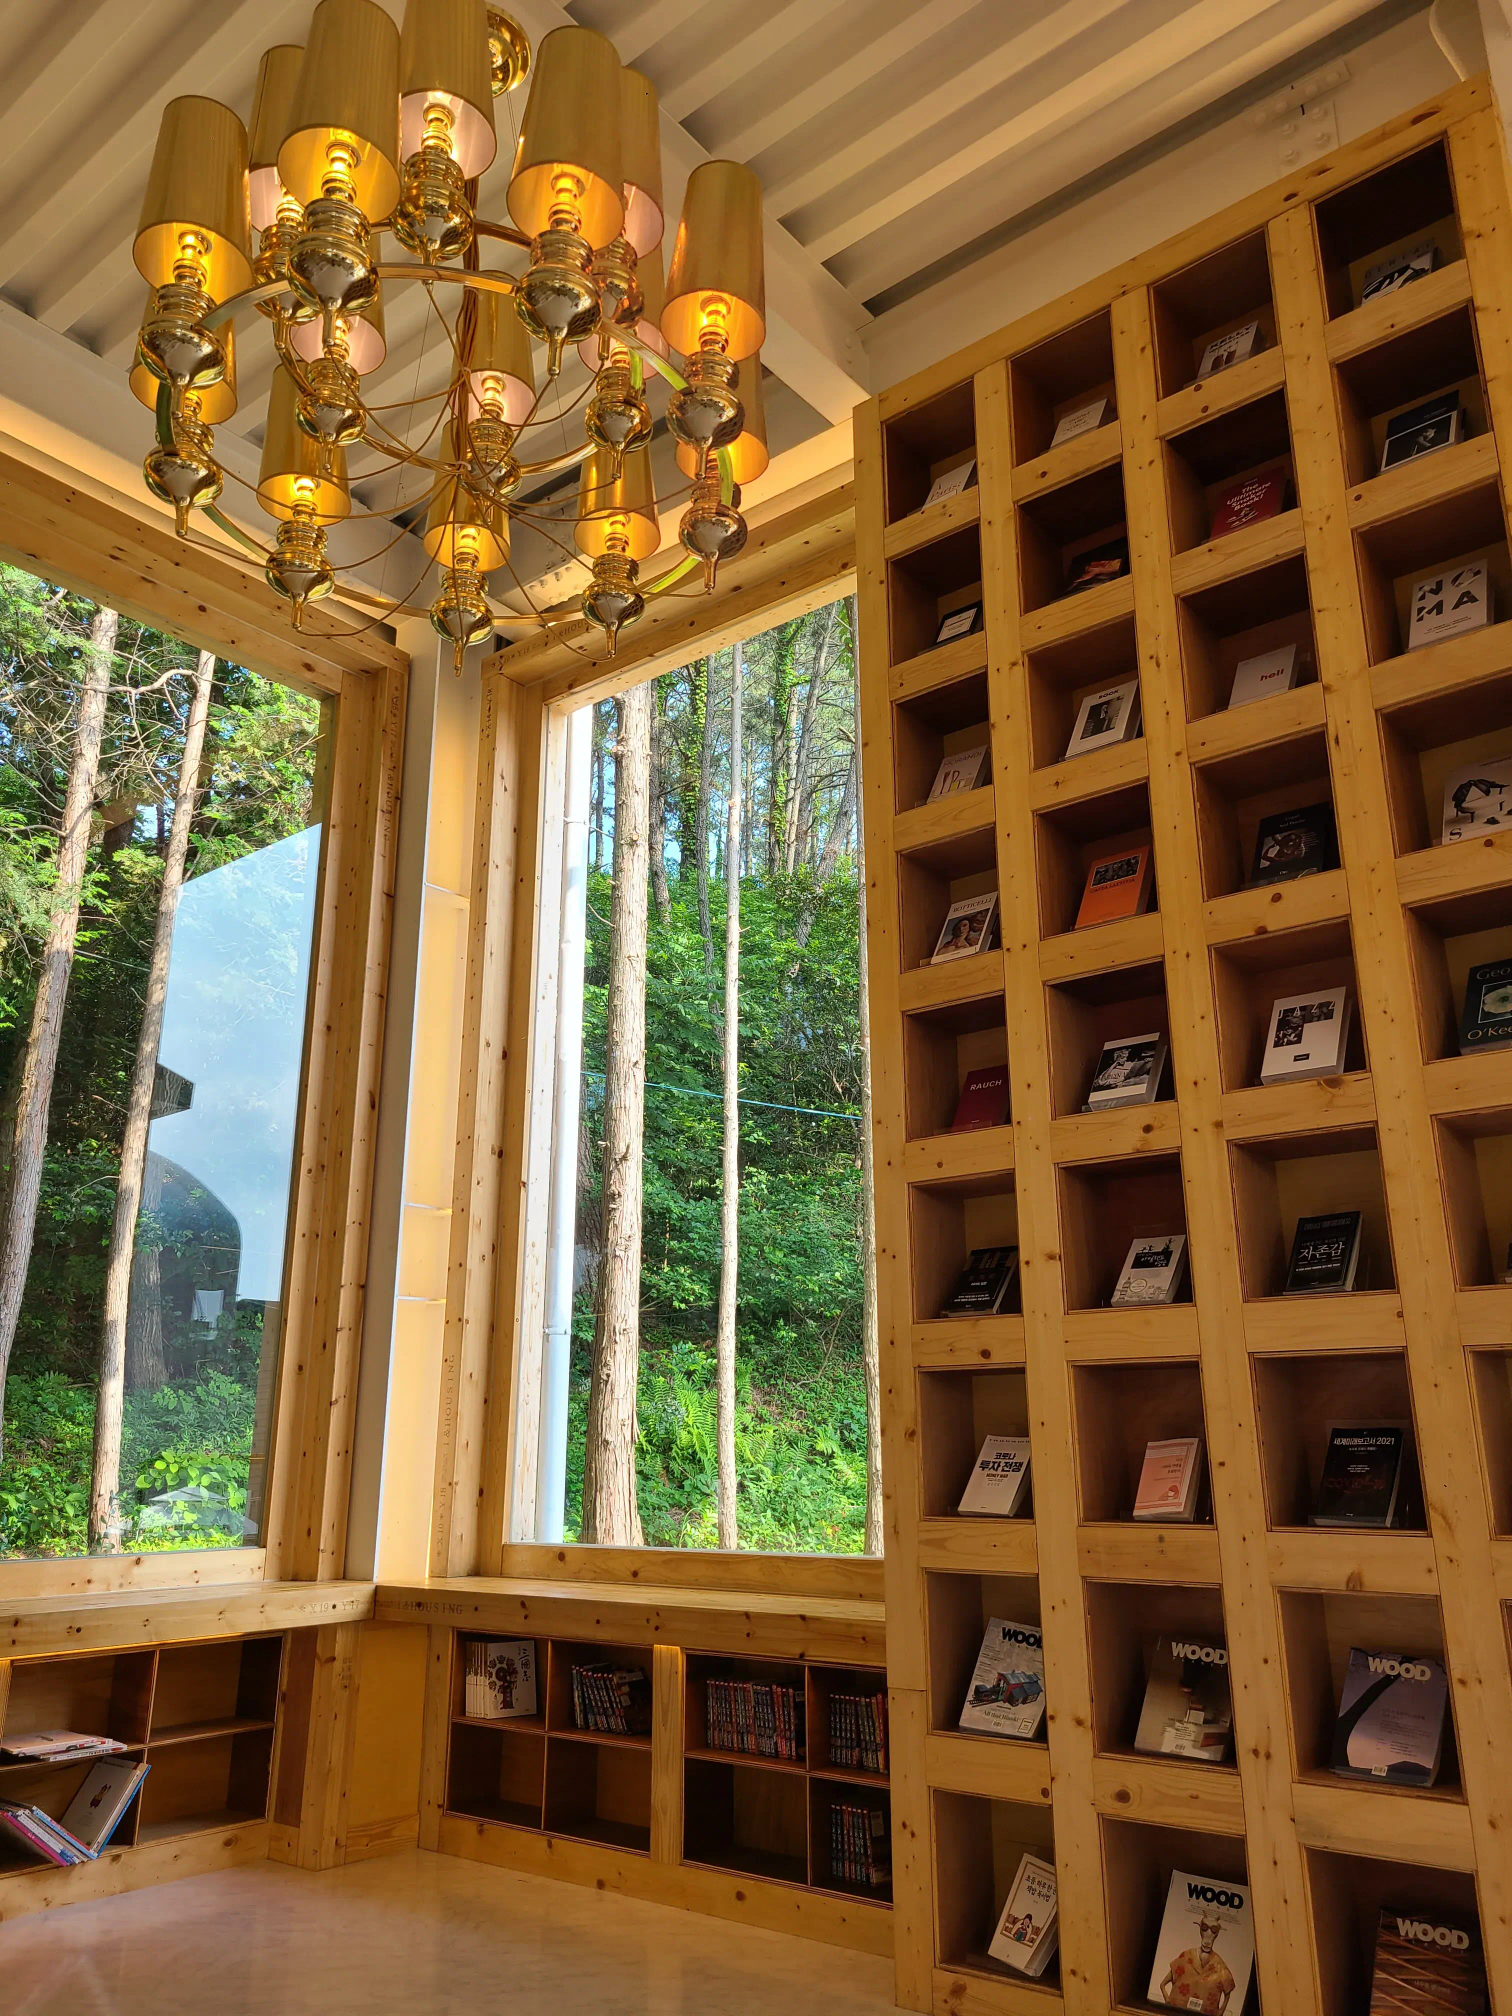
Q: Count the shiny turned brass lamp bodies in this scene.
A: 15